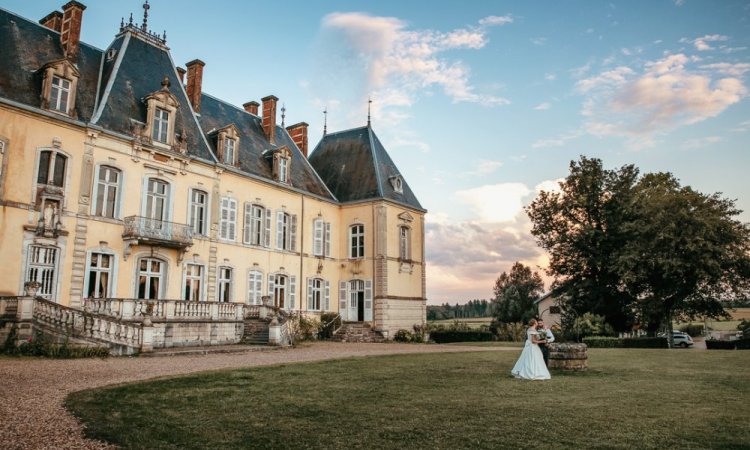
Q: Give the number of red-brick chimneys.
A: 7